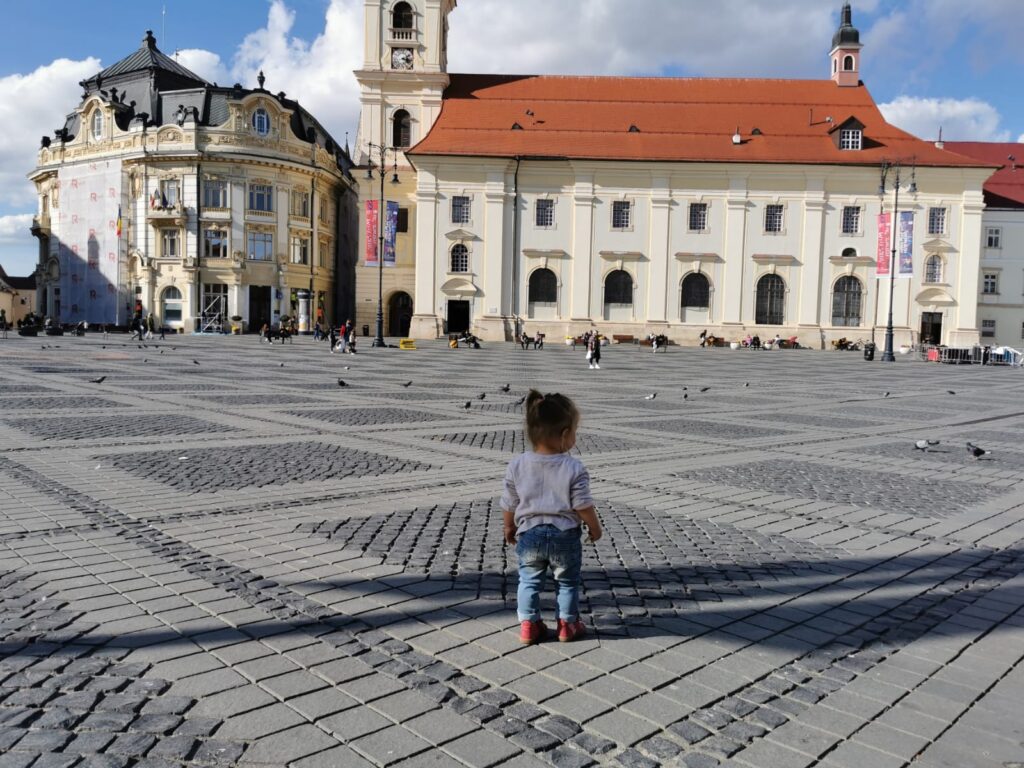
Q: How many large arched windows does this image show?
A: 5